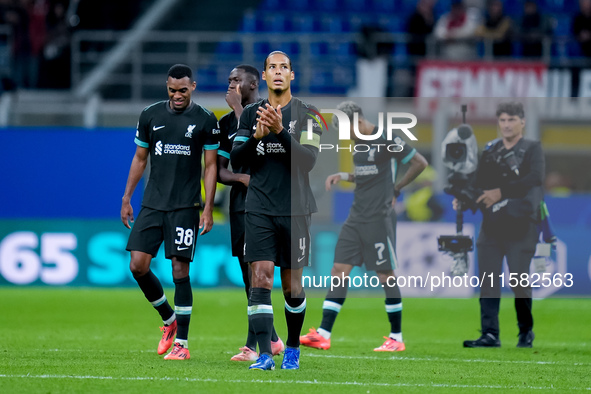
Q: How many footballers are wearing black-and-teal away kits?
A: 4